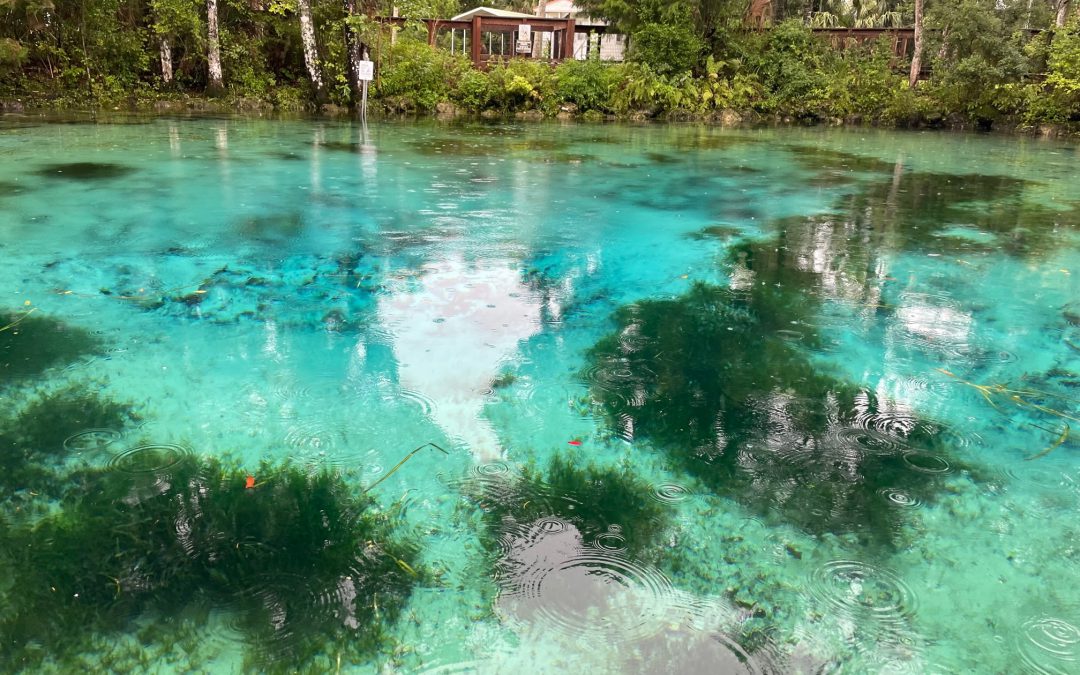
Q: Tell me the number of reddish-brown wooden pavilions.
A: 1